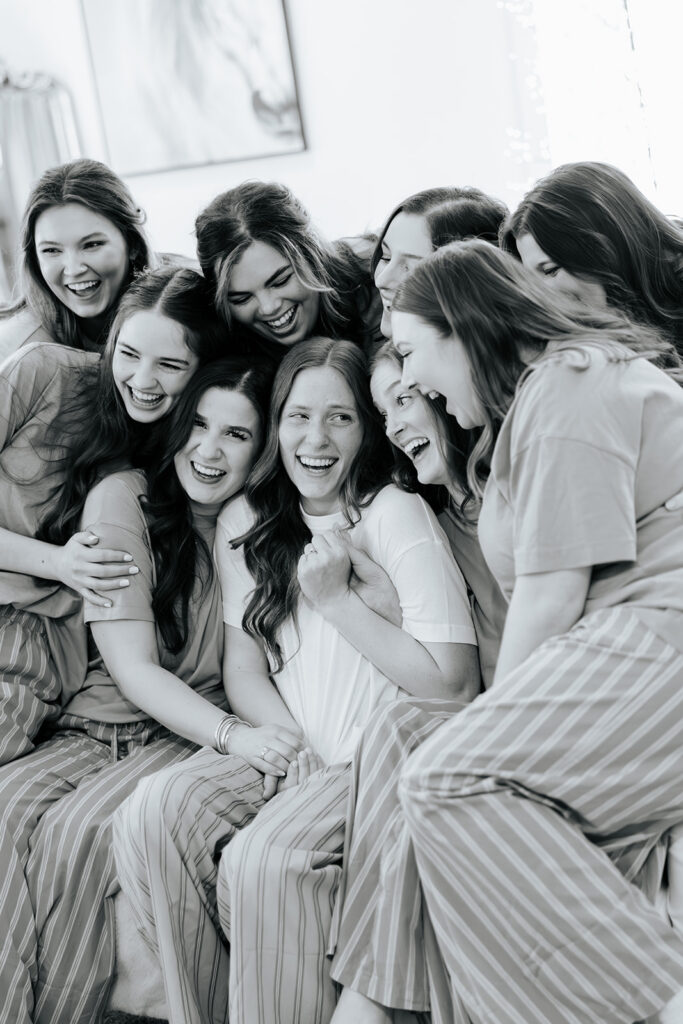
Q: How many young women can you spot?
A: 9